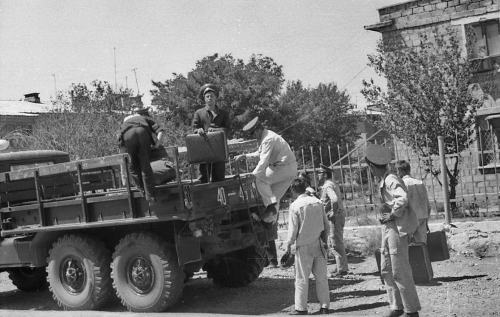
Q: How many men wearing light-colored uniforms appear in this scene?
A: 5